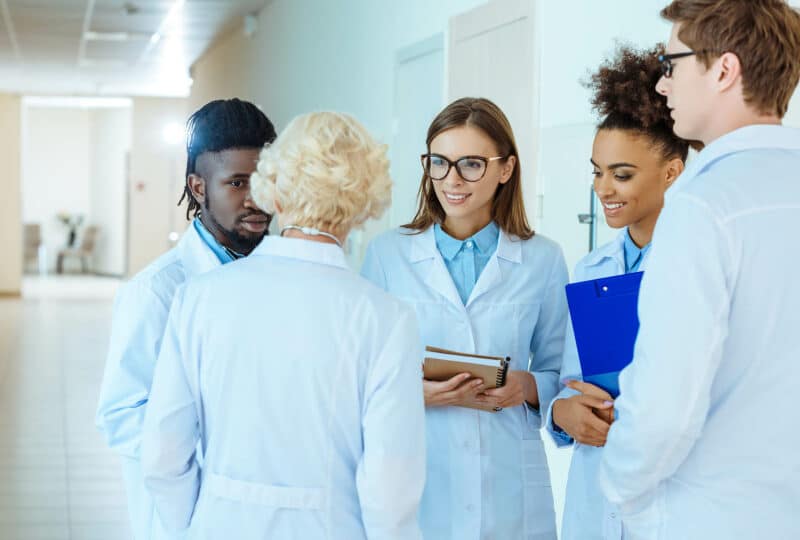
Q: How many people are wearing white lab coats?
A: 5